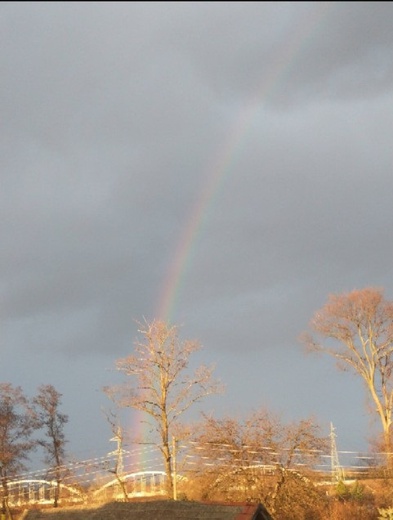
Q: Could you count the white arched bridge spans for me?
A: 3